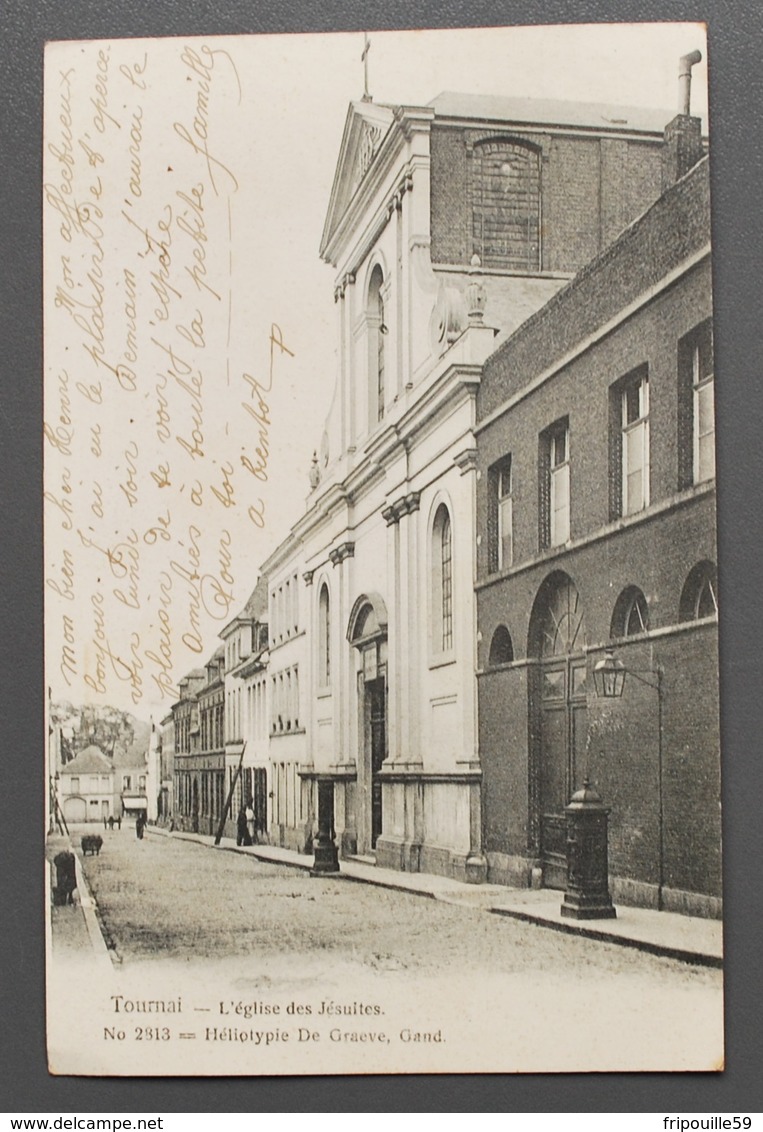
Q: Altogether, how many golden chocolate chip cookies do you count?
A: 0